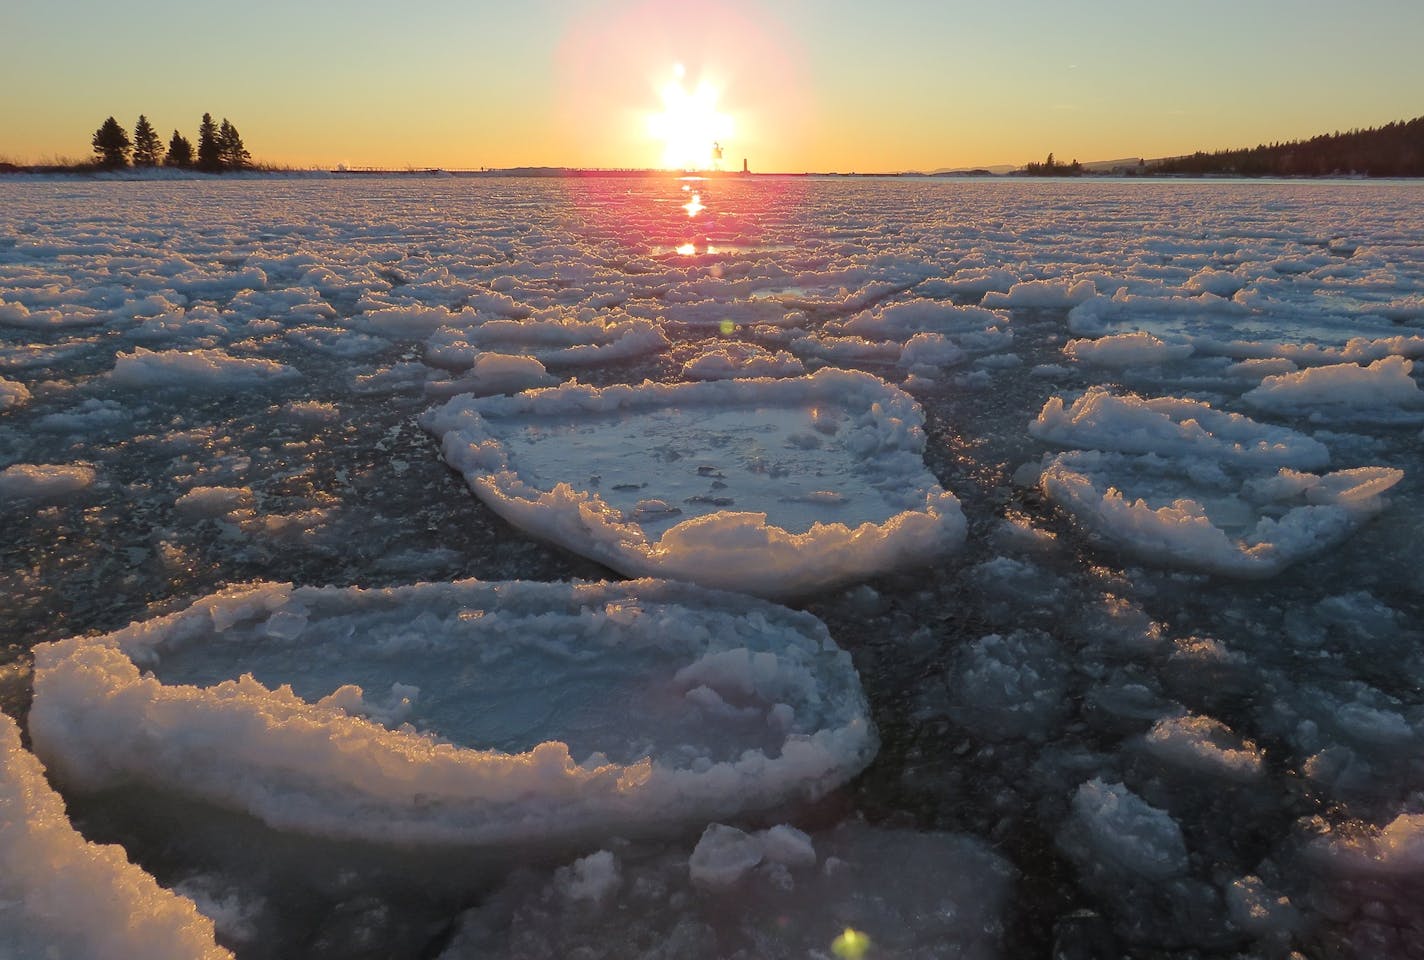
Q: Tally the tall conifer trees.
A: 5